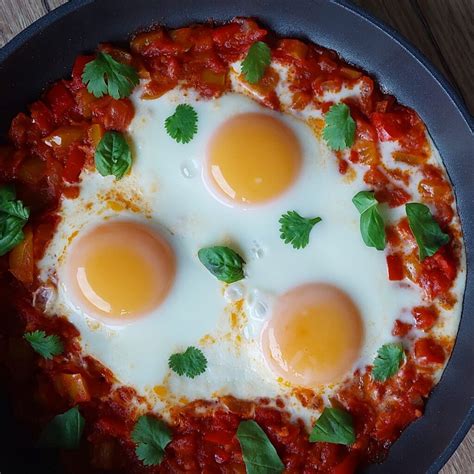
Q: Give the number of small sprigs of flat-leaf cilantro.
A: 9